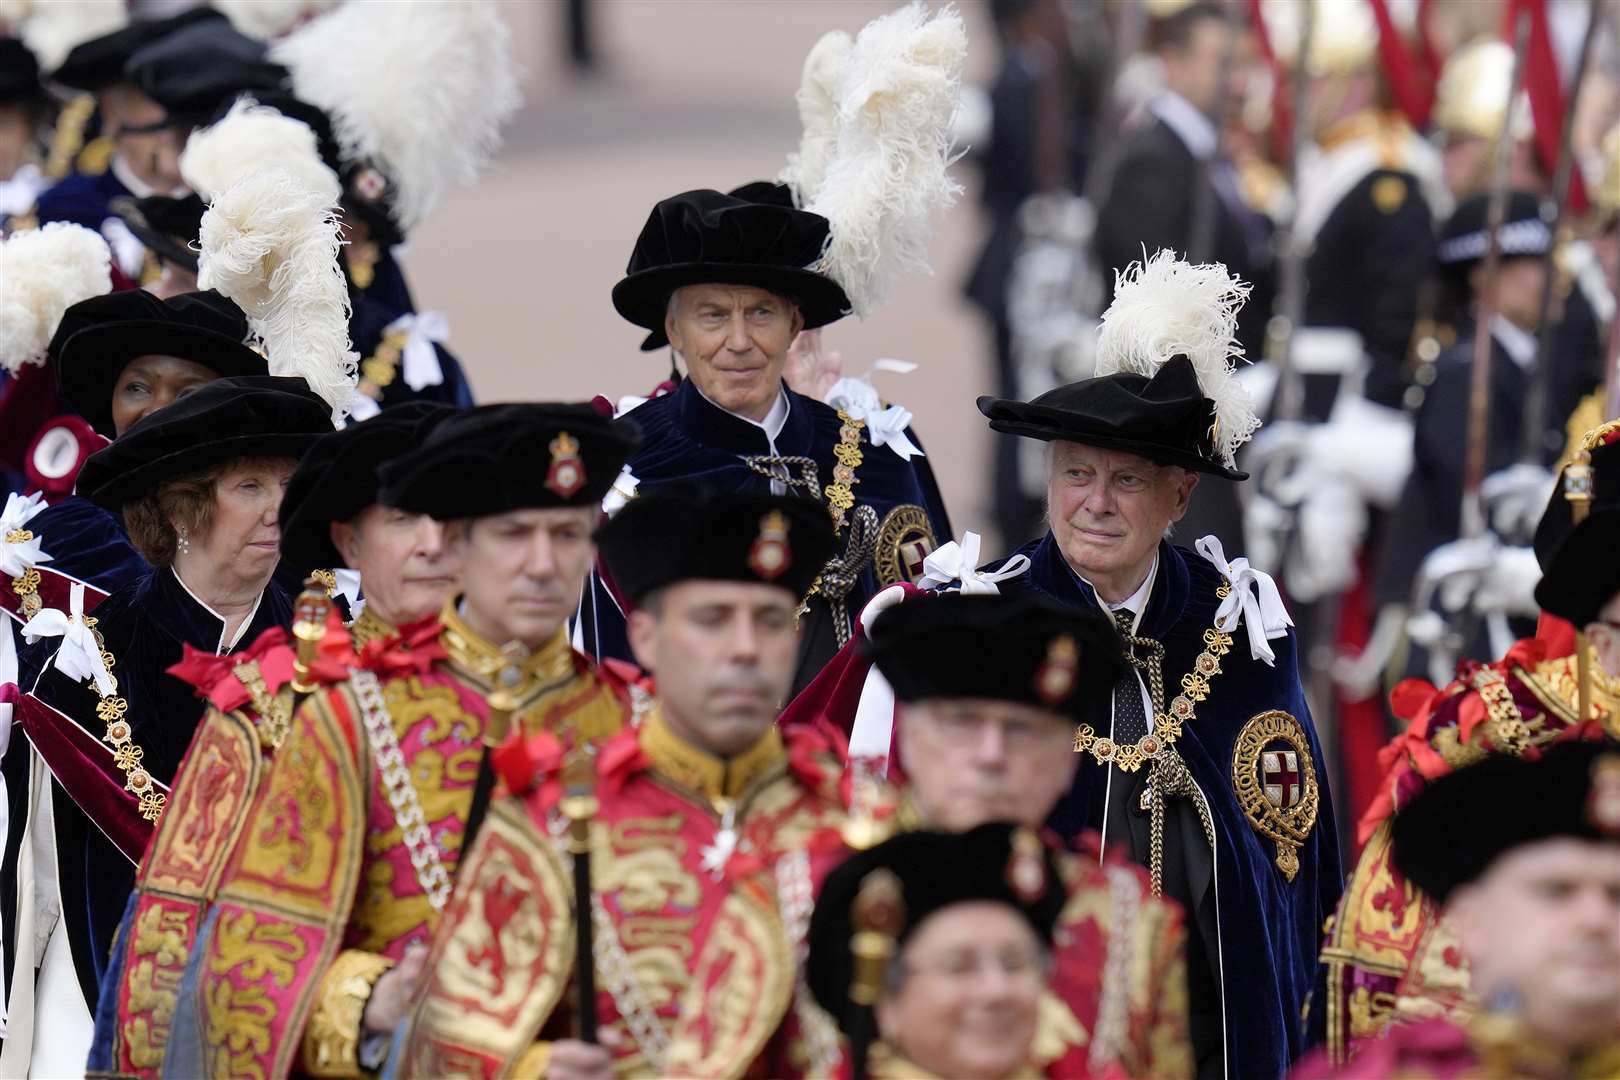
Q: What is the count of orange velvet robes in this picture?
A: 0